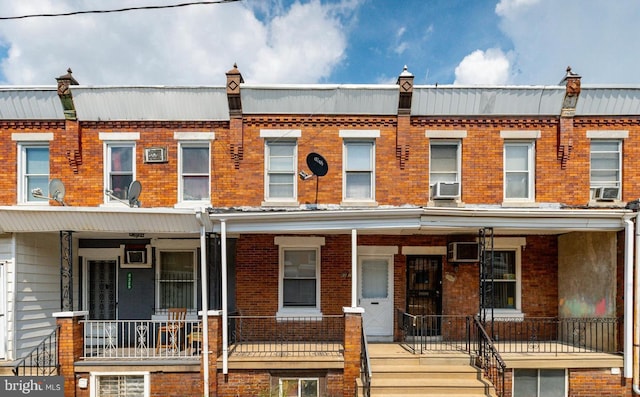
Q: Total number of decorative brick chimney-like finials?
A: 4